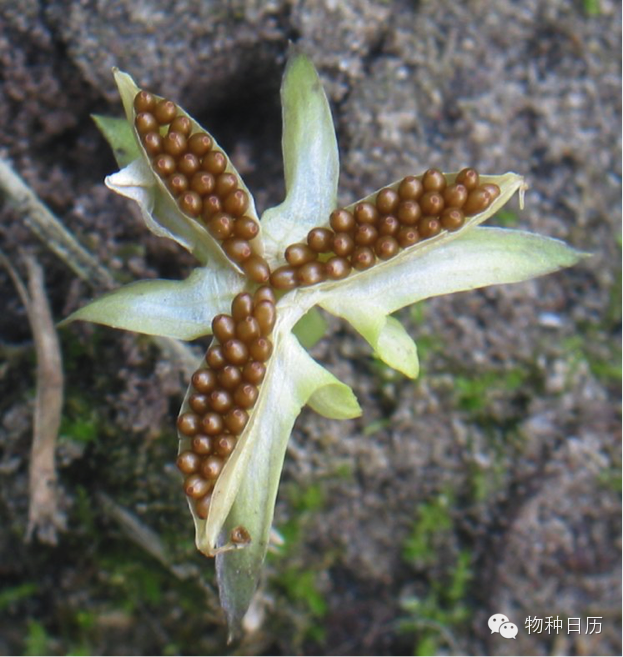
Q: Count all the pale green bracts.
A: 5